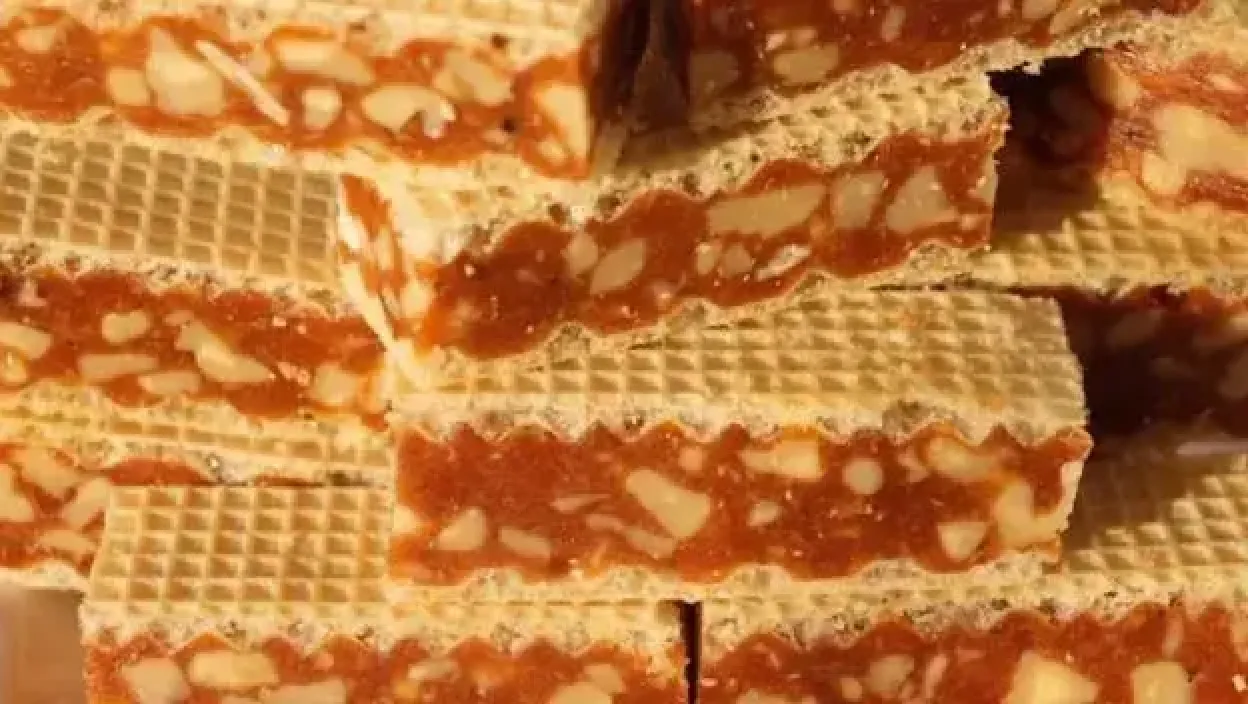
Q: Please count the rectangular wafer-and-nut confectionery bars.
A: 10